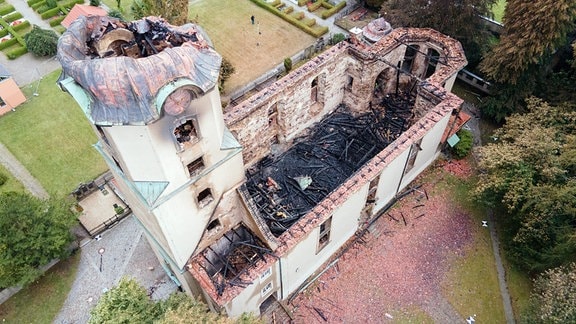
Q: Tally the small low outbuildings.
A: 2